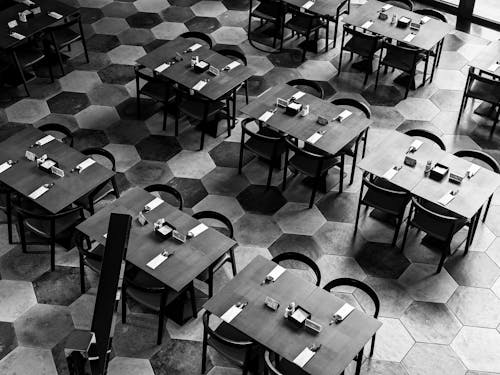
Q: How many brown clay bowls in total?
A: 0